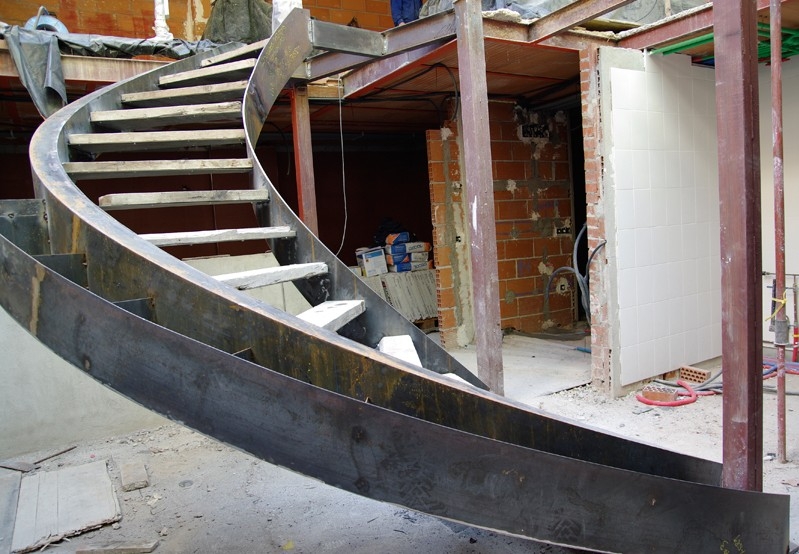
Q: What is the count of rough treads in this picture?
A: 12